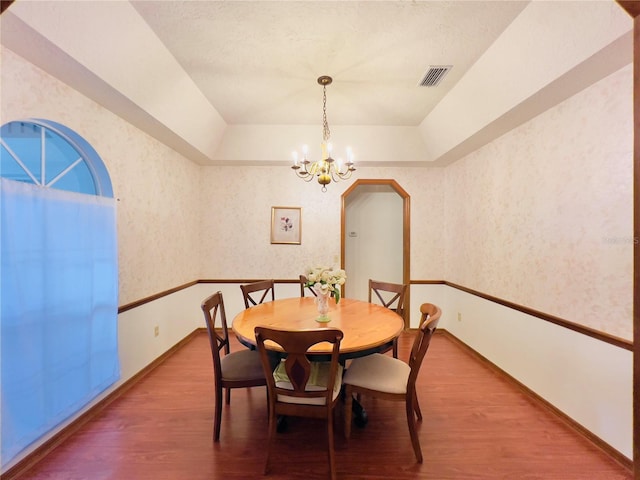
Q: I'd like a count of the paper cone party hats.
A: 0